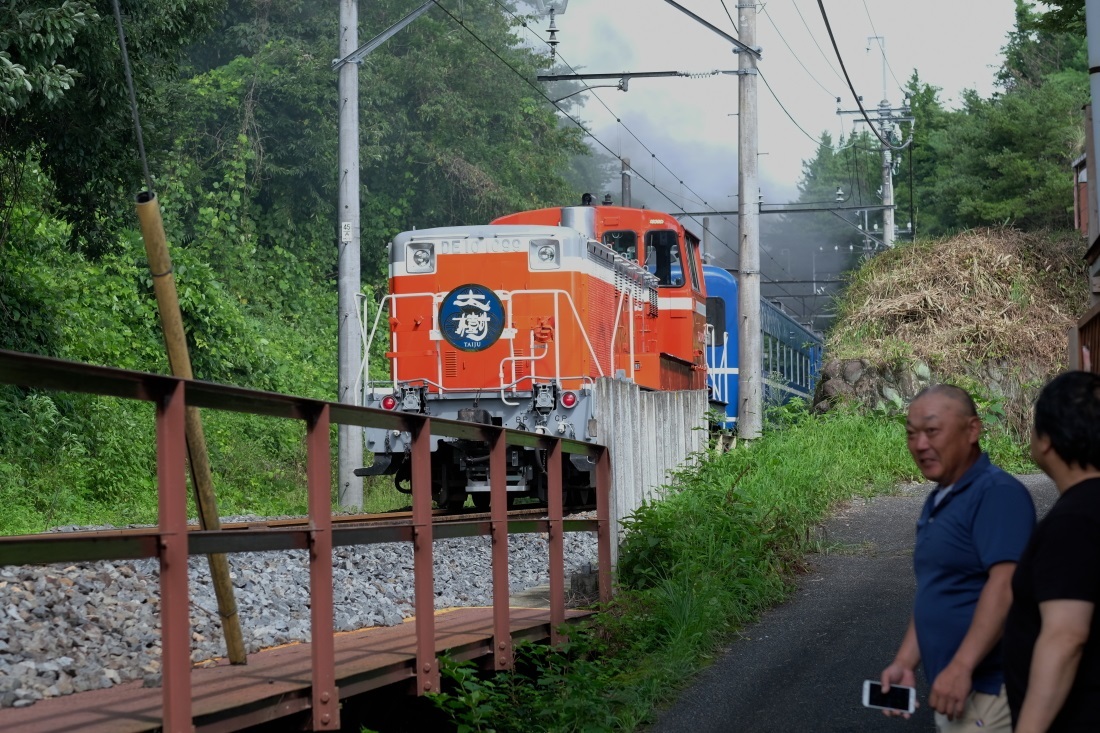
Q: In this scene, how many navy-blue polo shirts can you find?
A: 1